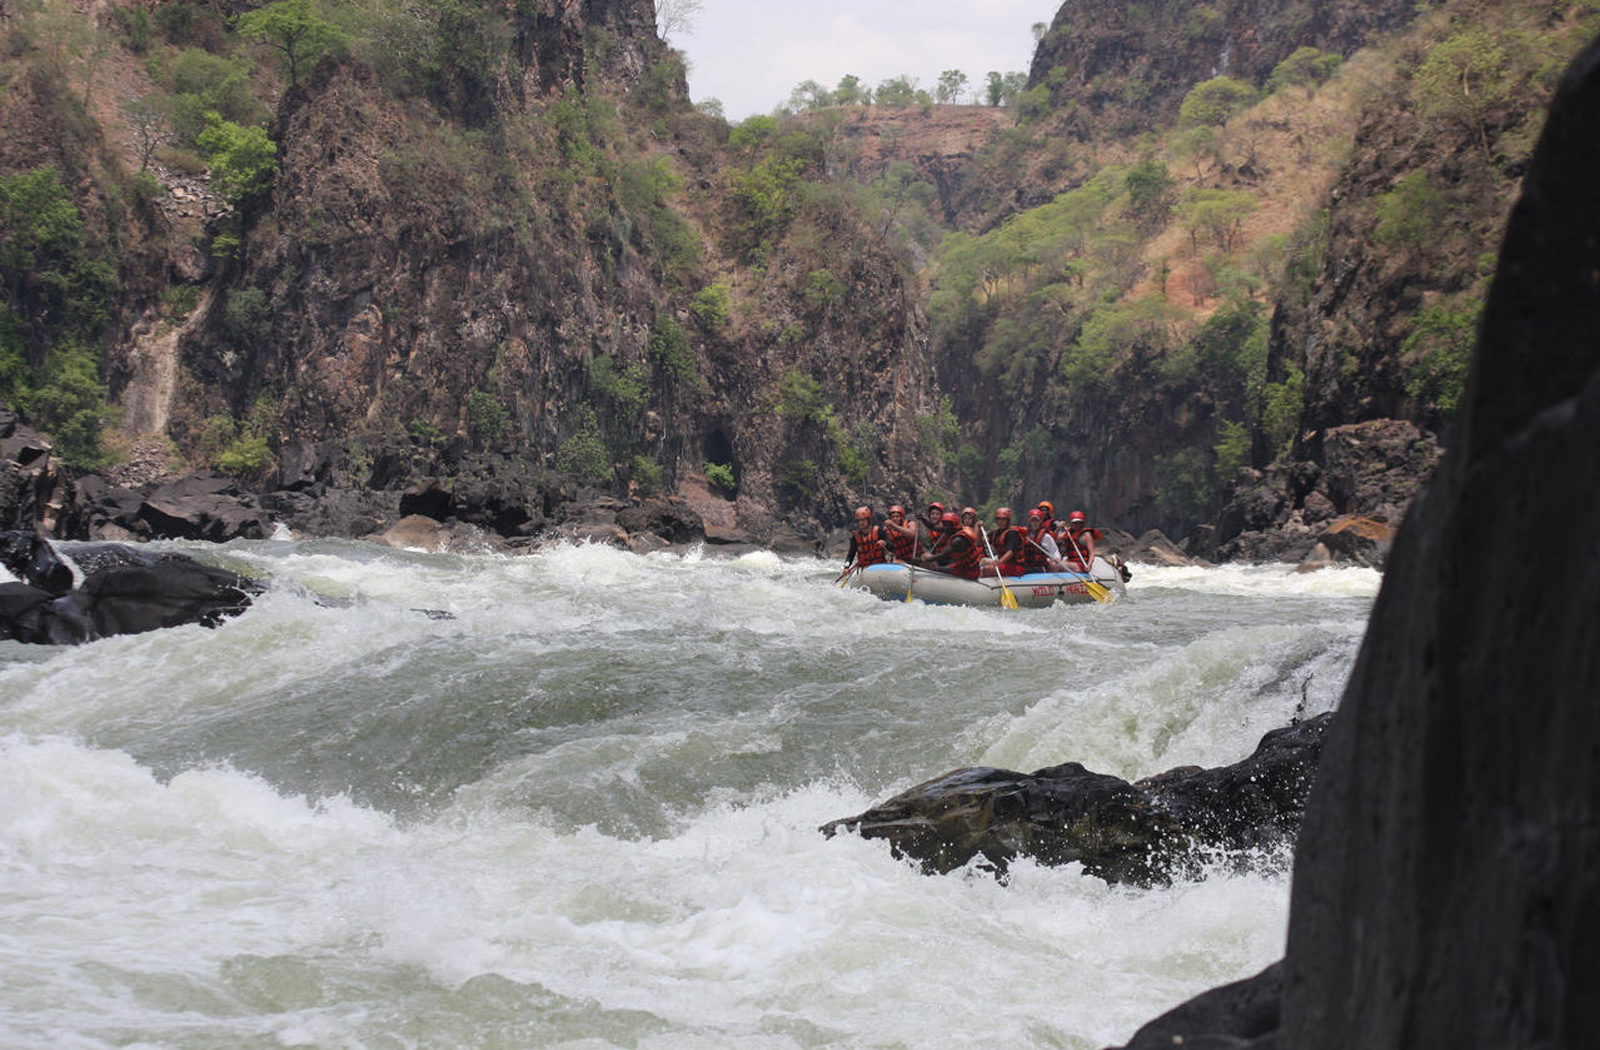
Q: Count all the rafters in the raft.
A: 9